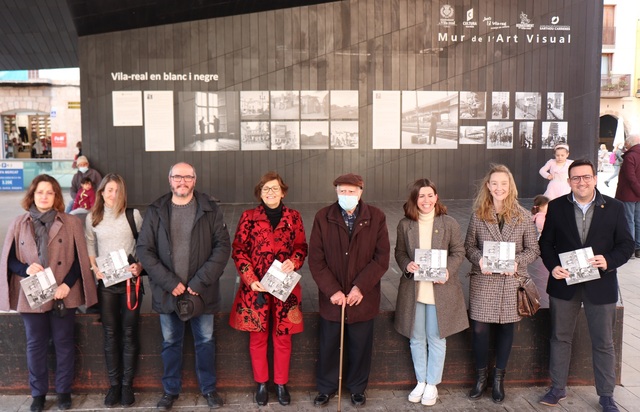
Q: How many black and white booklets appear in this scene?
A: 6